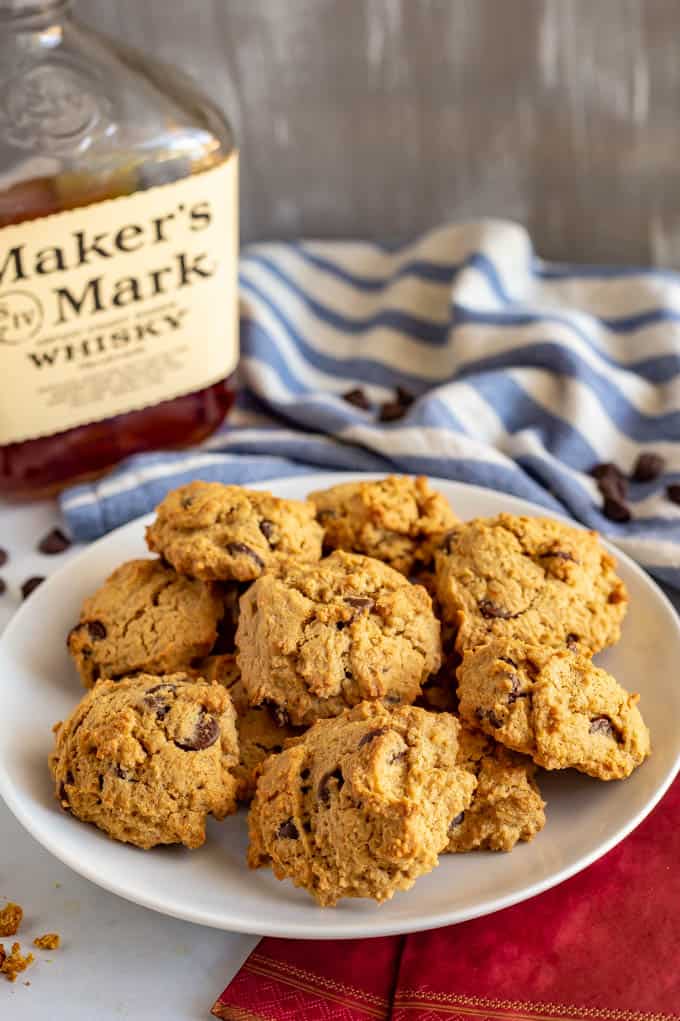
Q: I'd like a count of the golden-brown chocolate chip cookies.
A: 10